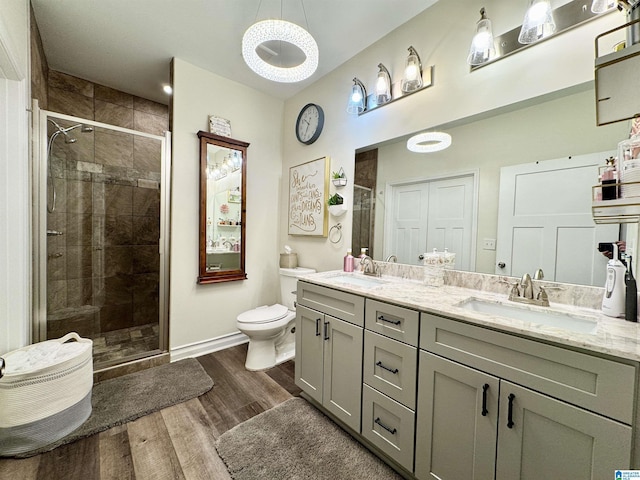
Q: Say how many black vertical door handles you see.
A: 4